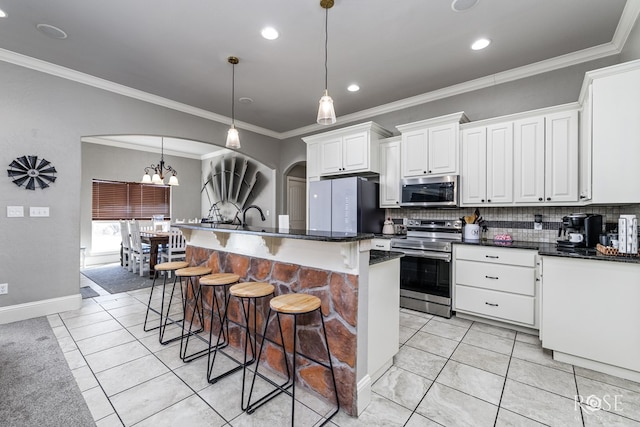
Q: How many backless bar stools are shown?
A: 5